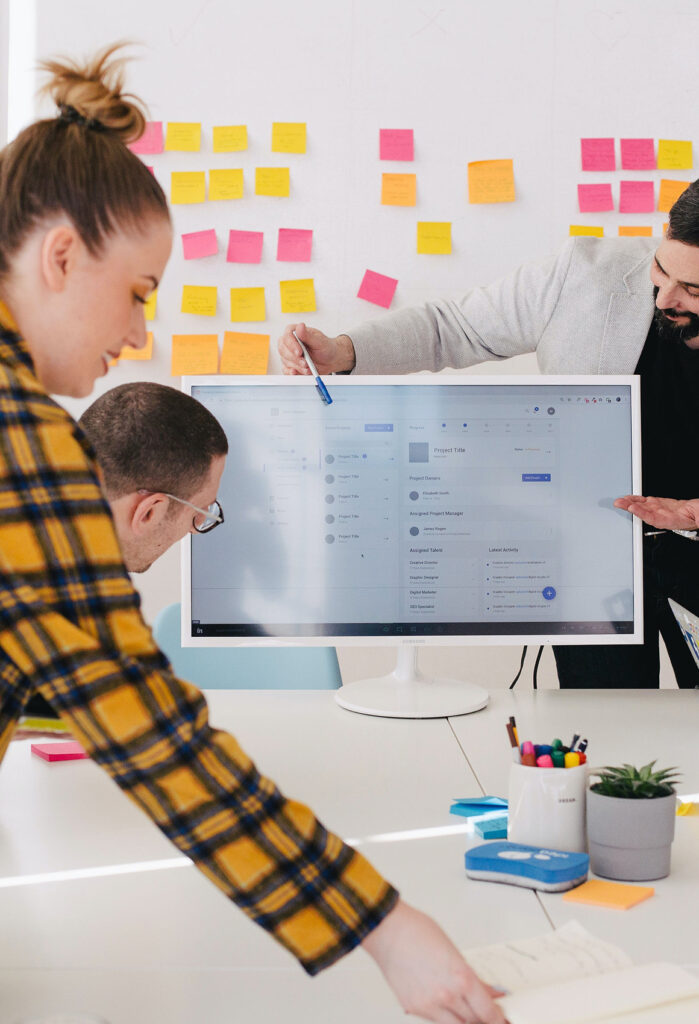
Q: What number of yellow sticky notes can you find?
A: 13